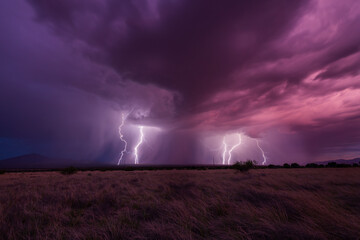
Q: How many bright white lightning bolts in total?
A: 5